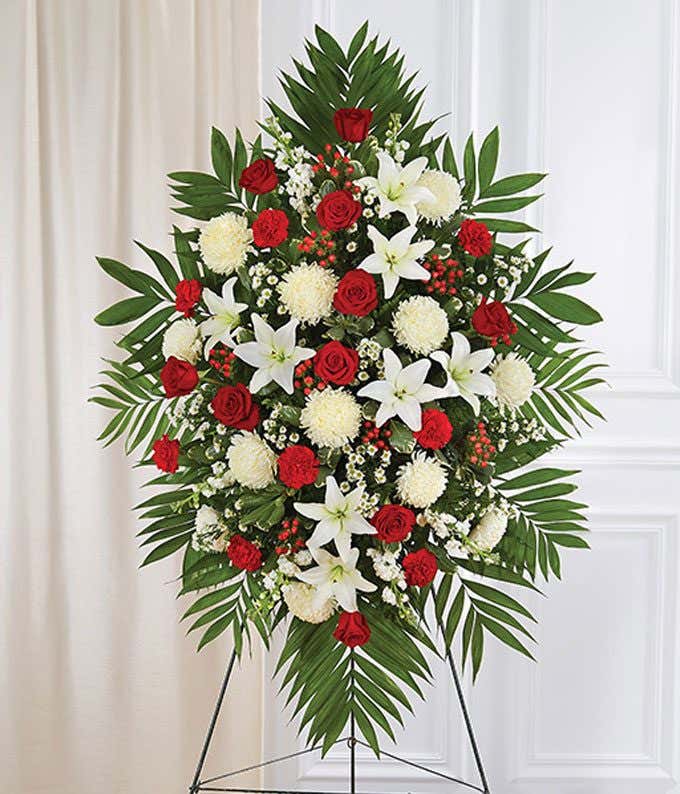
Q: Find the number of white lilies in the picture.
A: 8